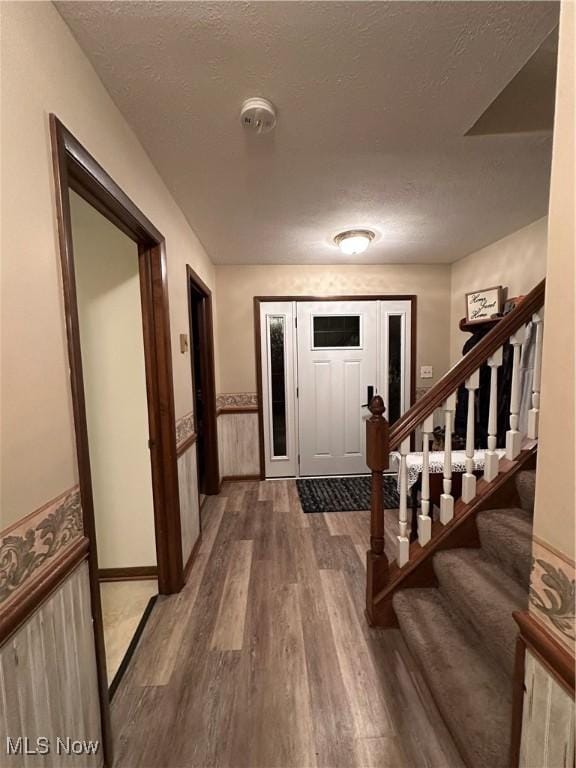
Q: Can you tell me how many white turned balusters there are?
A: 7